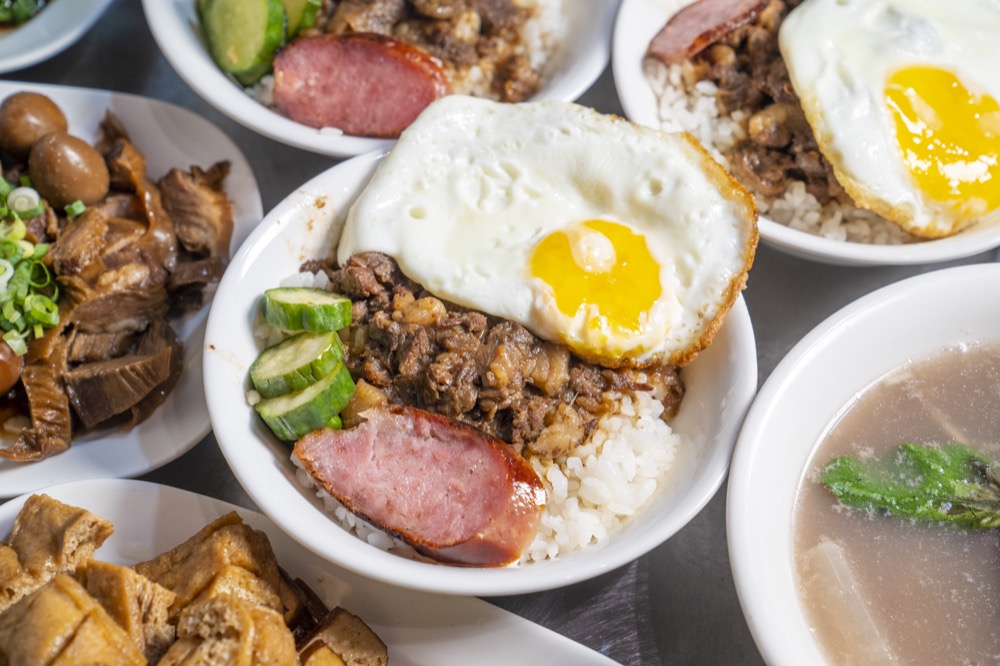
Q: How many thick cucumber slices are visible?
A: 5